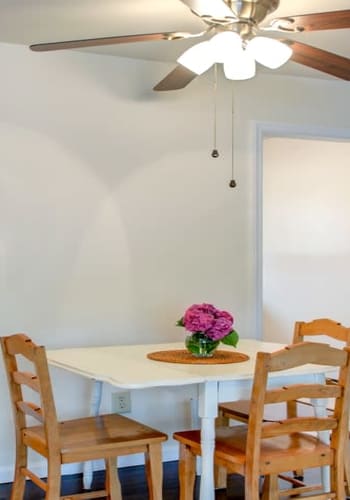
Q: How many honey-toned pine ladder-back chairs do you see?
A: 3